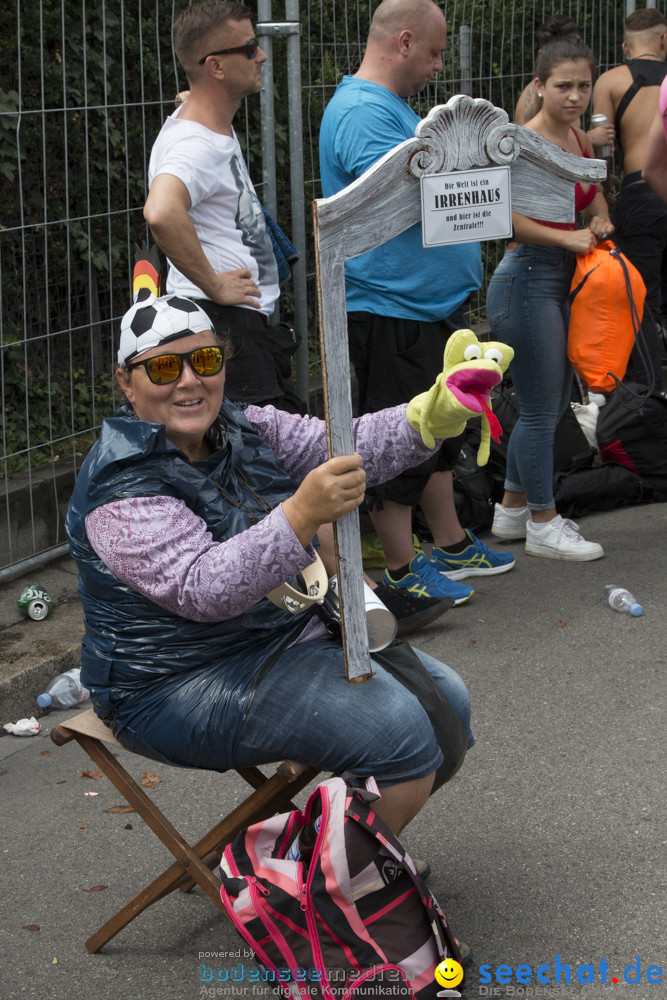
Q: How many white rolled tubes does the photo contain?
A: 1